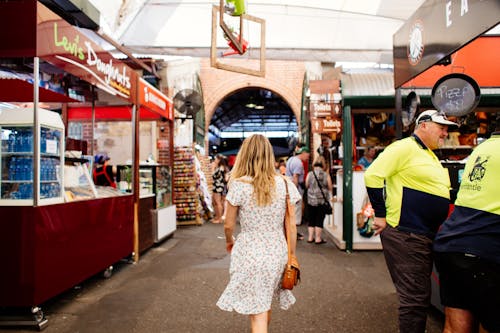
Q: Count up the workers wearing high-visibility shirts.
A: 2